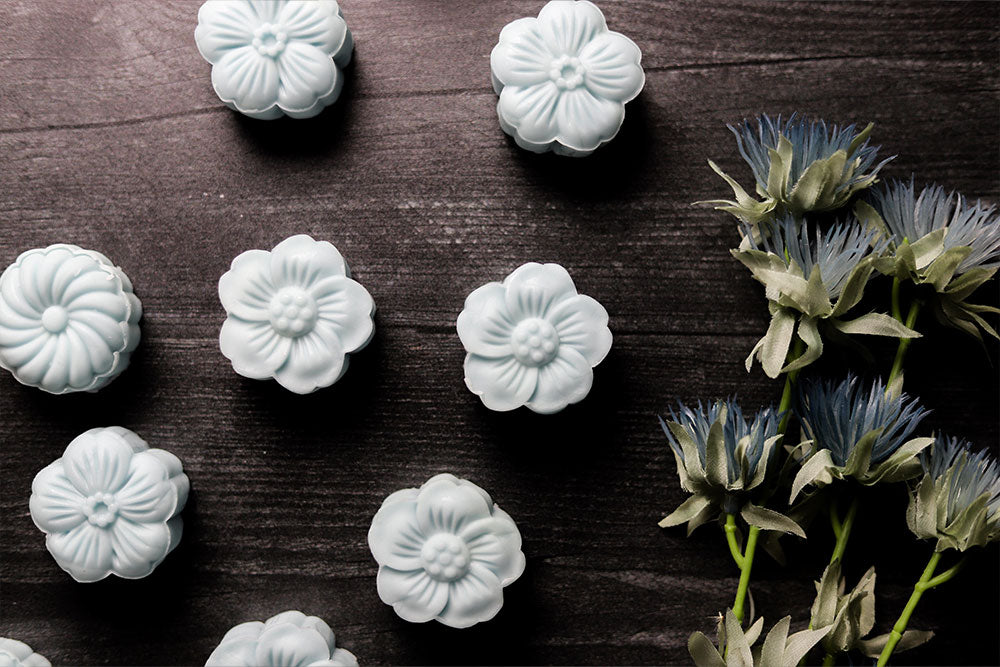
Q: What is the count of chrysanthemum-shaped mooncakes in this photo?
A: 1